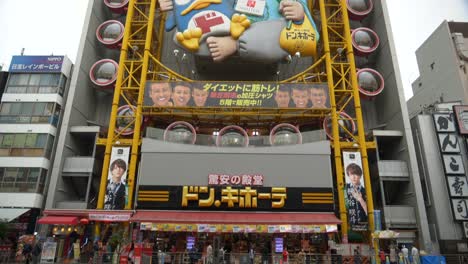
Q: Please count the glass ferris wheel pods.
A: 11